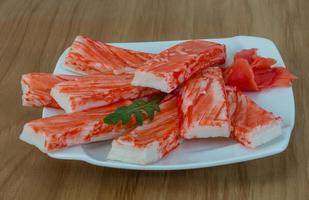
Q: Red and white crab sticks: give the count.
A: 8